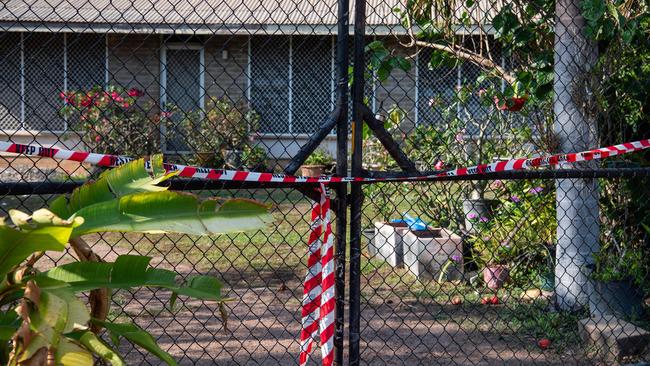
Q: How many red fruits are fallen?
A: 4